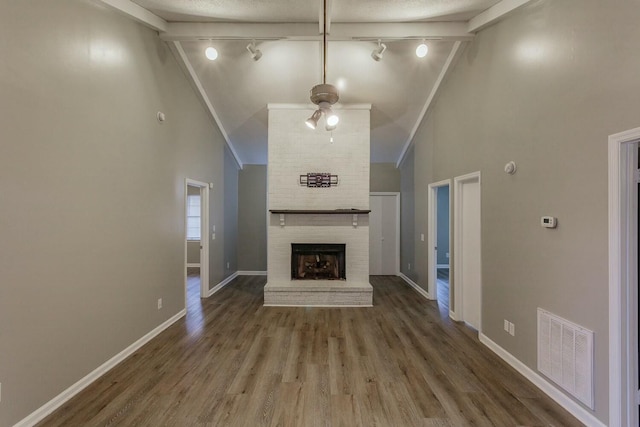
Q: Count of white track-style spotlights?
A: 4